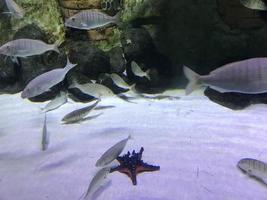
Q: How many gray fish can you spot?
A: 15